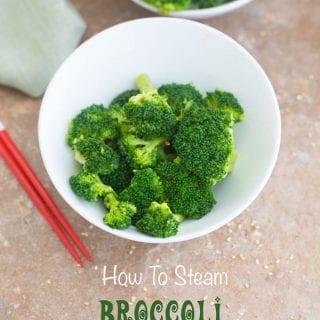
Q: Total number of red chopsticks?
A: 2